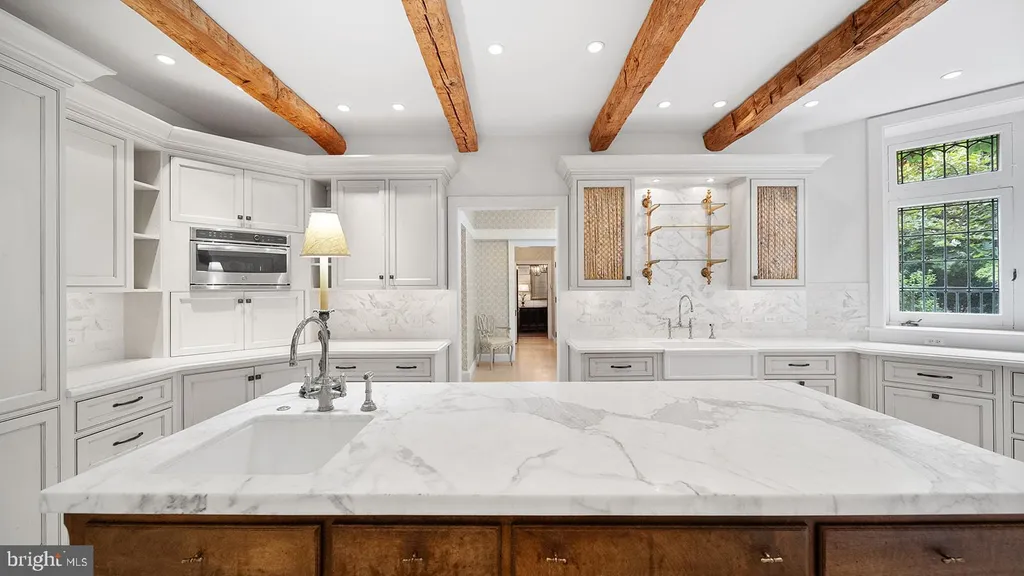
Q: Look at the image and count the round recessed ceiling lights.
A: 9